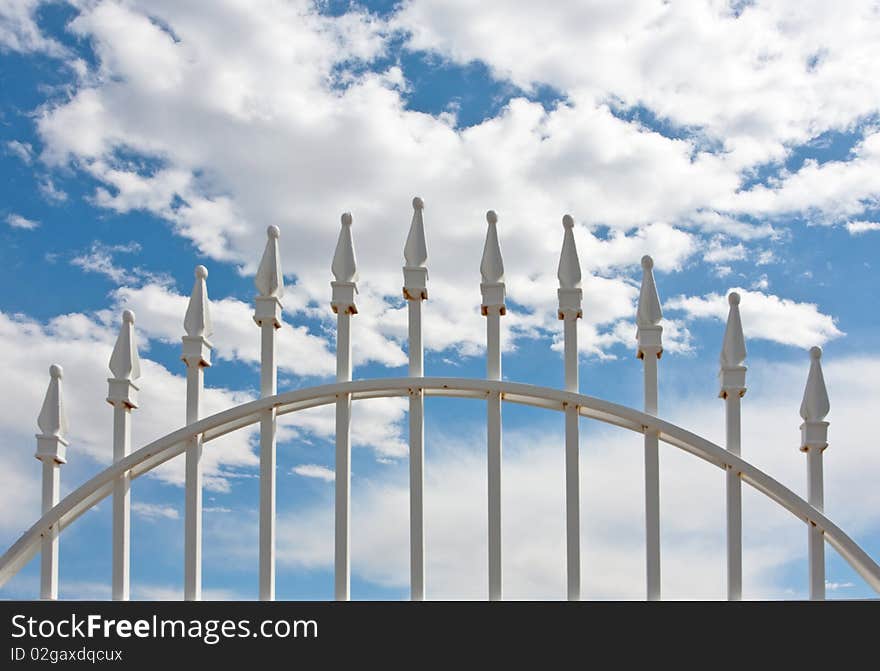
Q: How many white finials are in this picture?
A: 11